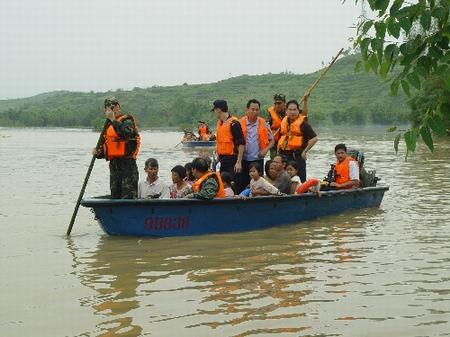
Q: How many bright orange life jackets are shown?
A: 8